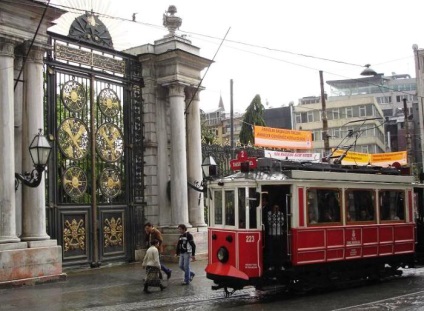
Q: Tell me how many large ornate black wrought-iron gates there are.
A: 1